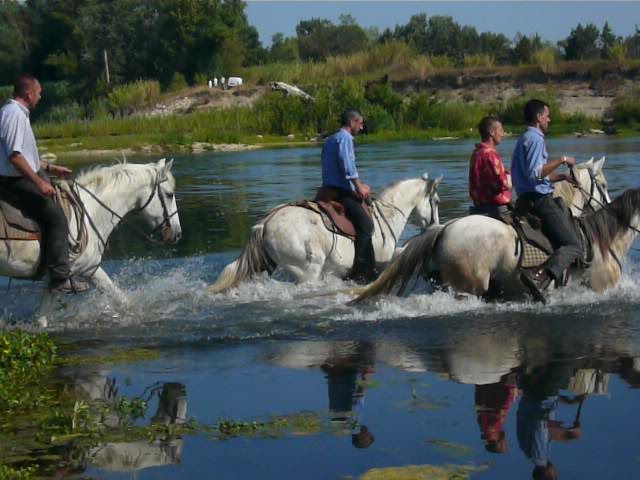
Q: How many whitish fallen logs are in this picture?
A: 1